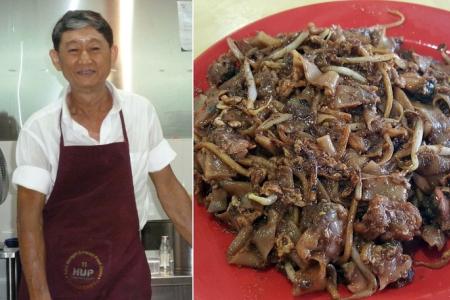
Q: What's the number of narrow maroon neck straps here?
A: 2